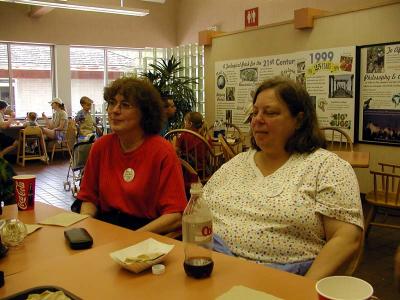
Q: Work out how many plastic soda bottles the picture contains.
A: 1